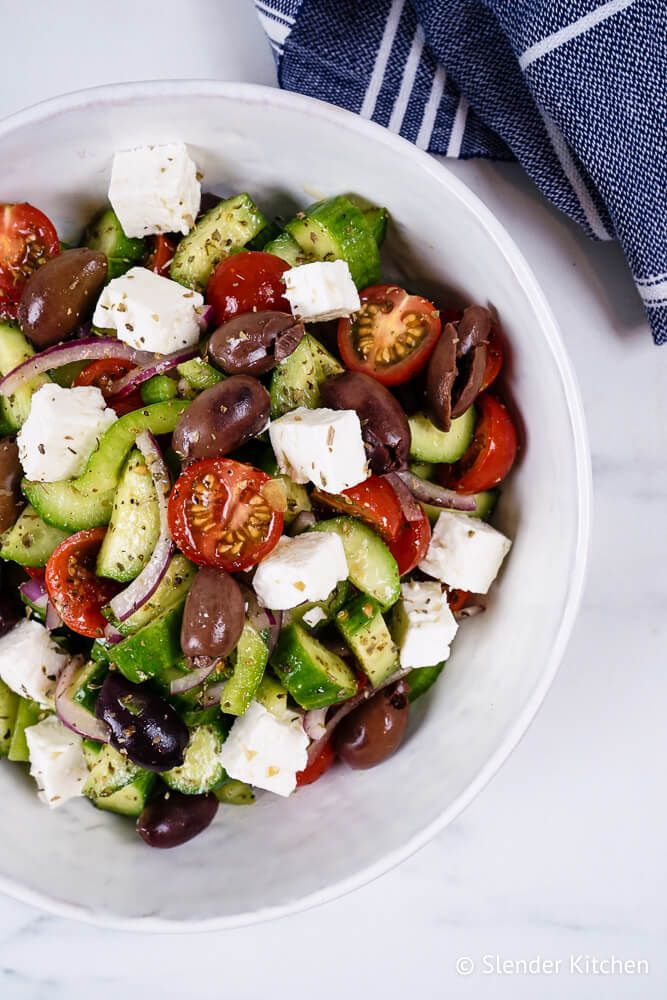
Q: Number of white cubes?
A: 11